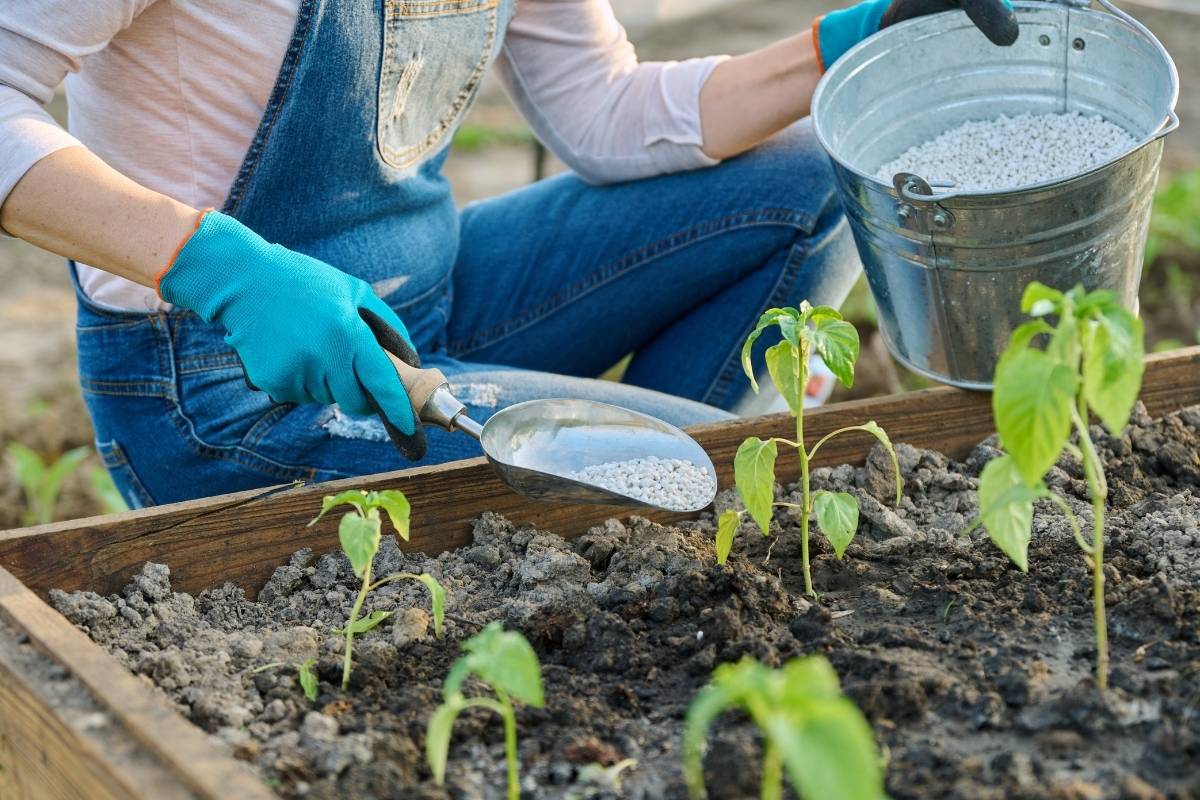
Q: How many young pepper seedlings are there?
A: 5